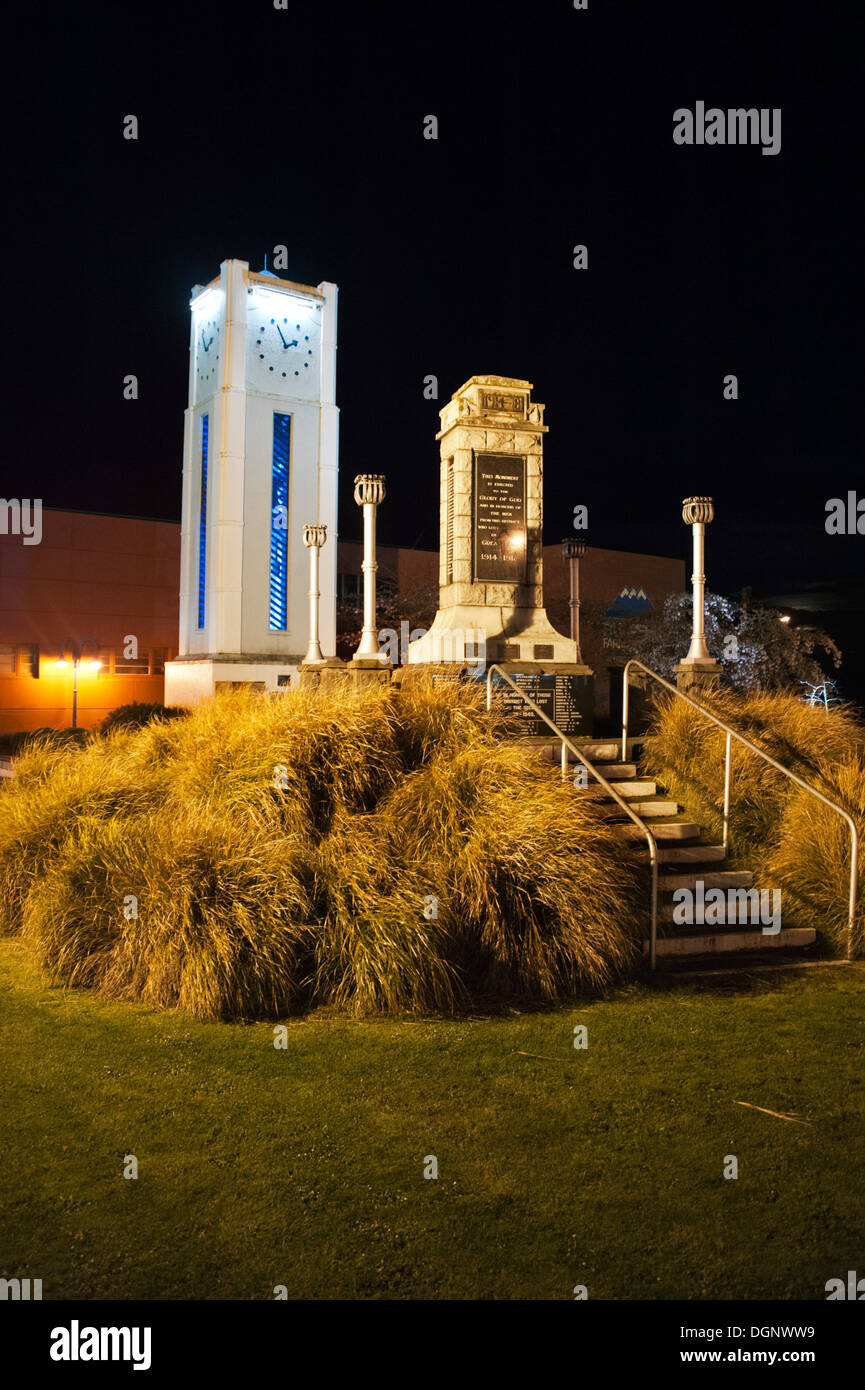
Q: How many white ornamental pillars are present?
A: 4